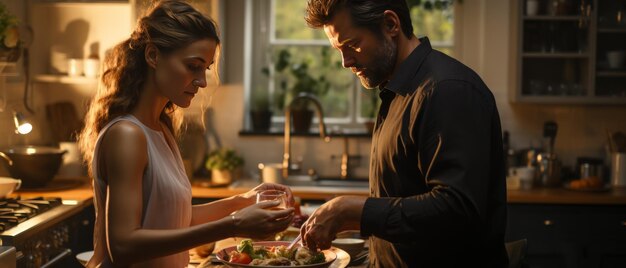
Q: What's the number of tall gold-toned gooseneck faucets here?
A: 1